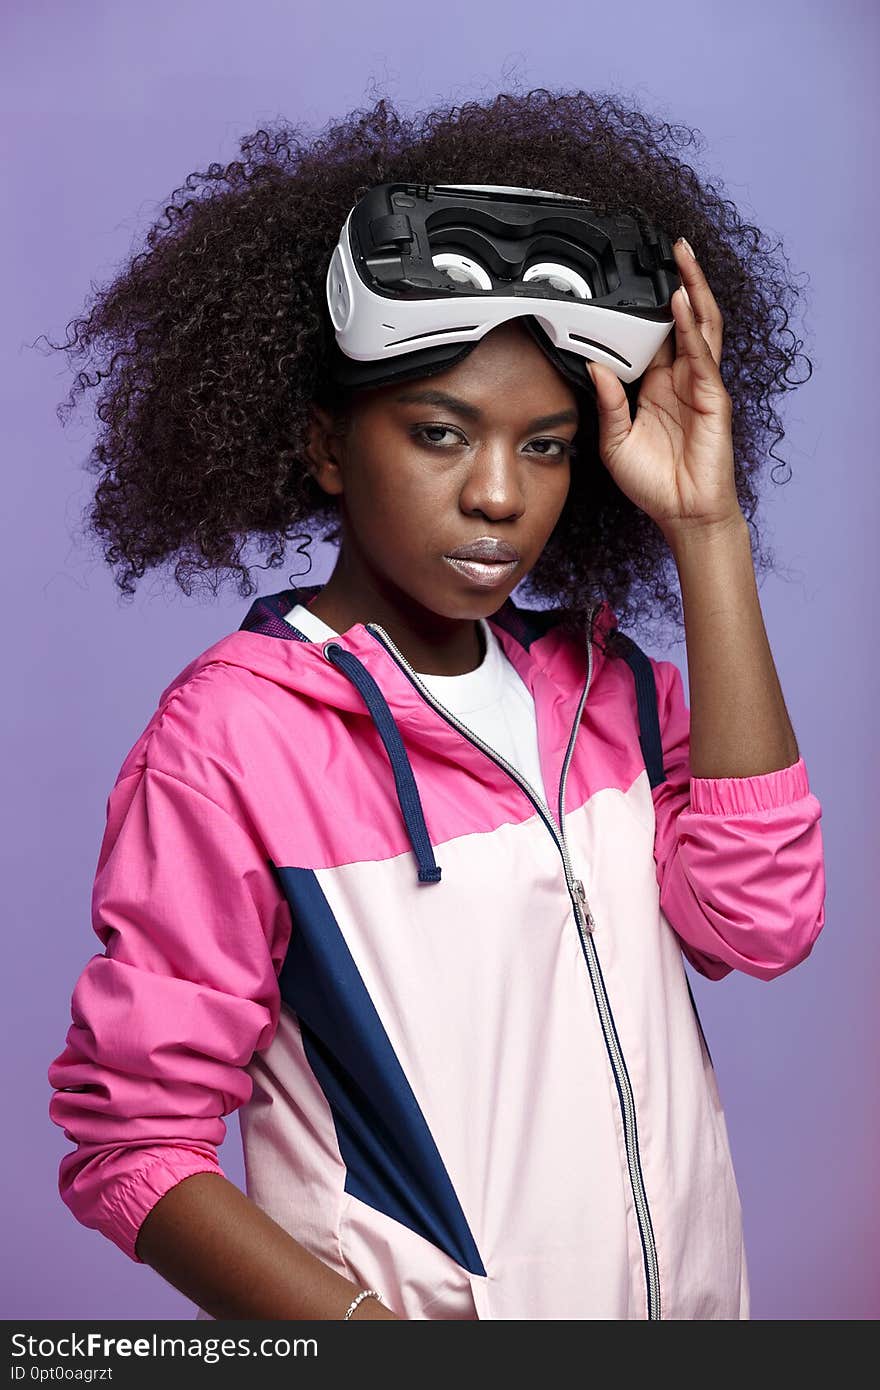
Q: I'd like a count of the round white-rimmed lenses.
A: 2